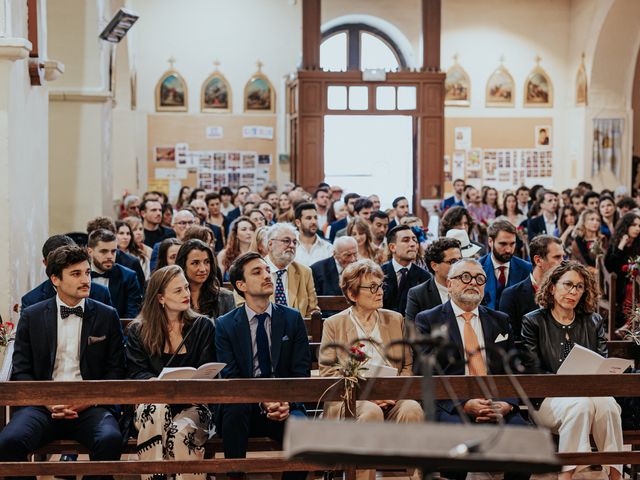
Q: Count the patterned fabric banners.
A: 1